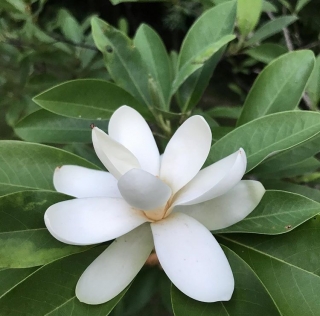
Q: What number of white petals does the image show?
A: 10